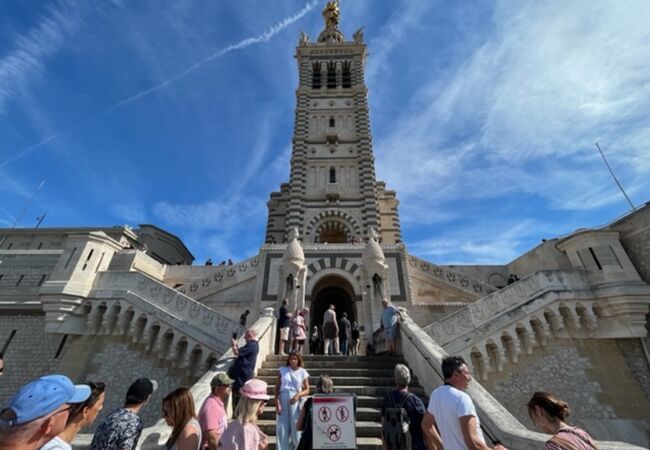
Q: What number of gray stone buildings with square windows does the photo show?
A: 0